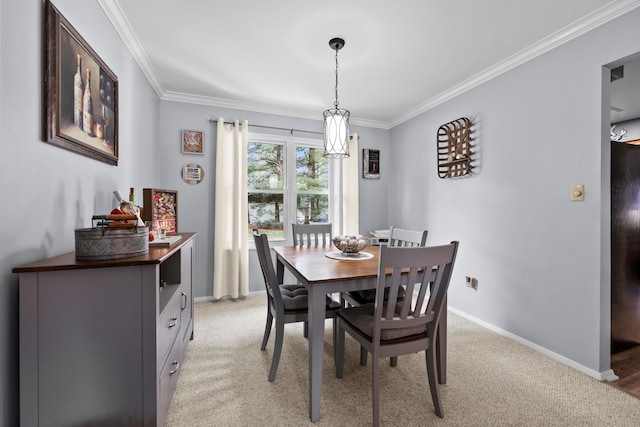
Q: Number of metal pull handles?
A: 3